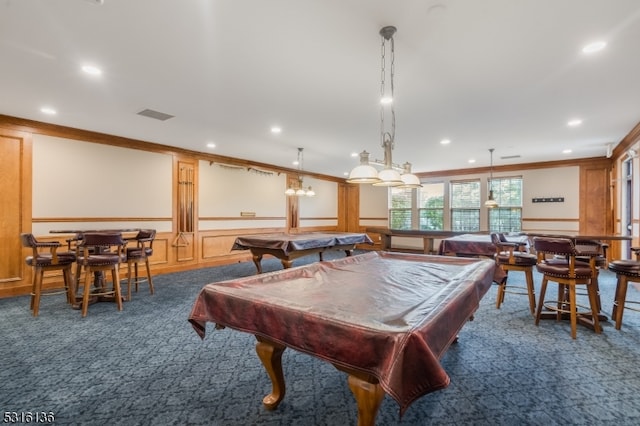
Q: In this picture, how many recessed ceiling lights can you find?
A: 13